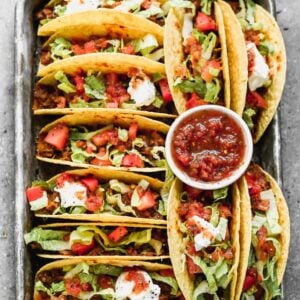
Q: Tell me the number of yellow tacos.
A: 11